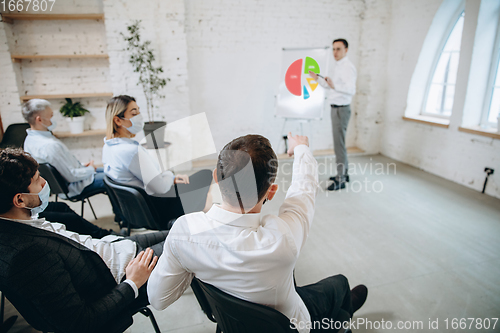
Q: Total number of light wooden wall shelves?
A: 4